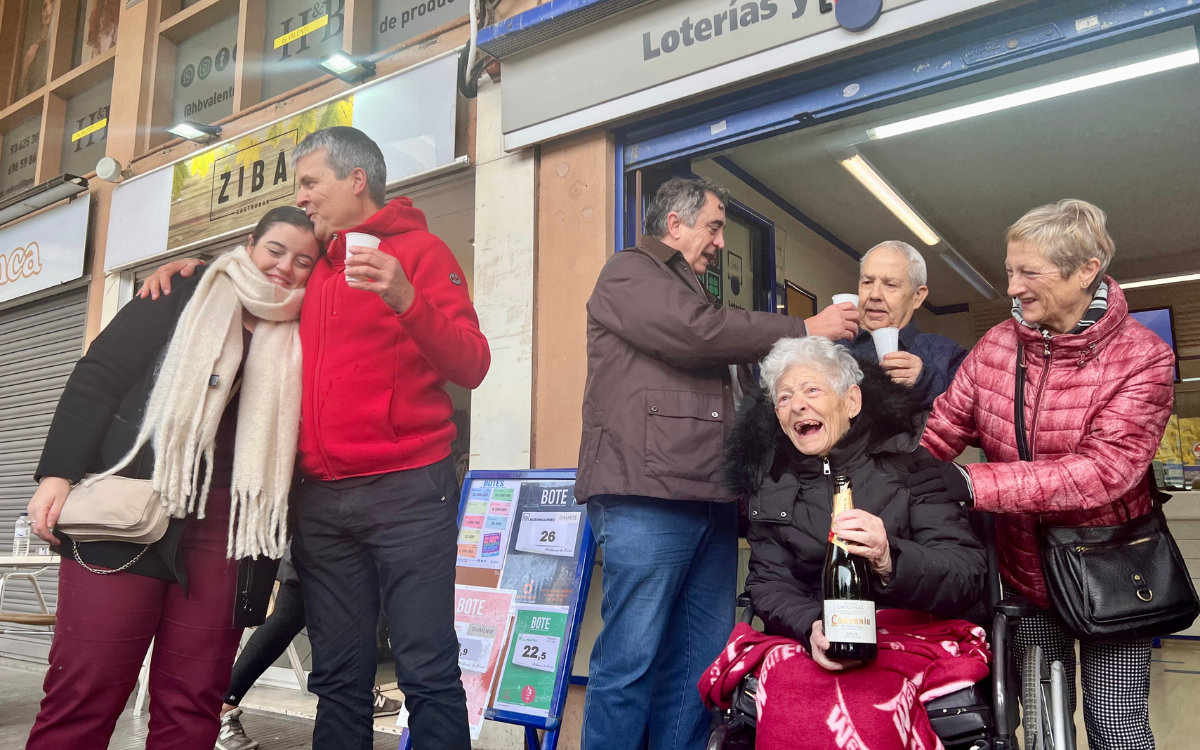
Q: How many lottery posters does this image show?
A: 4